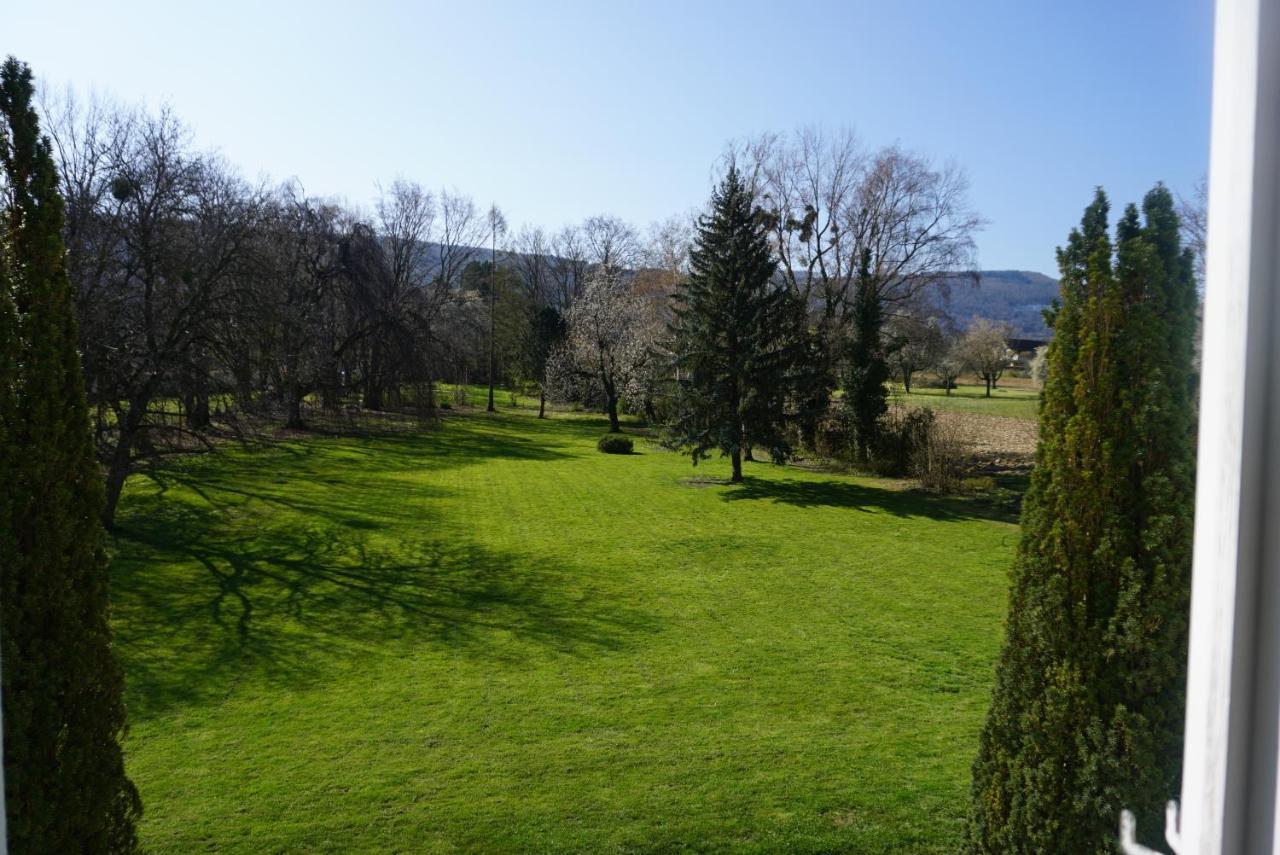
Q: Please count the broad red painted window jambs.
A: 0